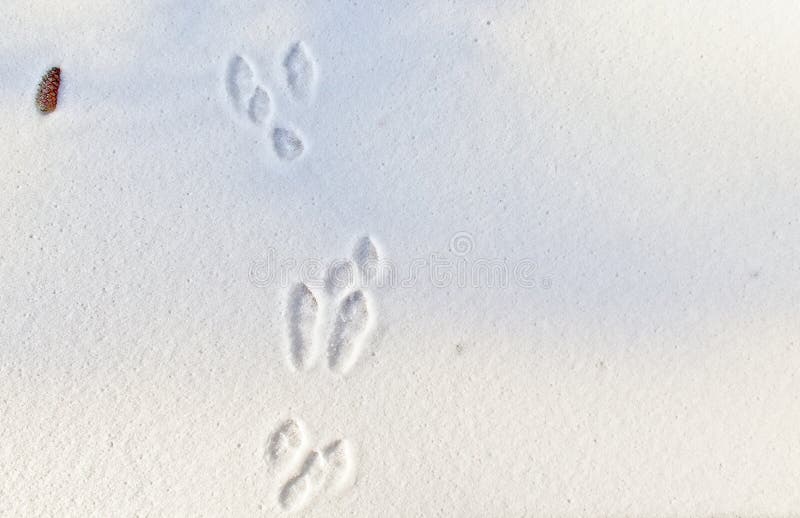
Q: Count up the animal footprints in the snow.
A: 12